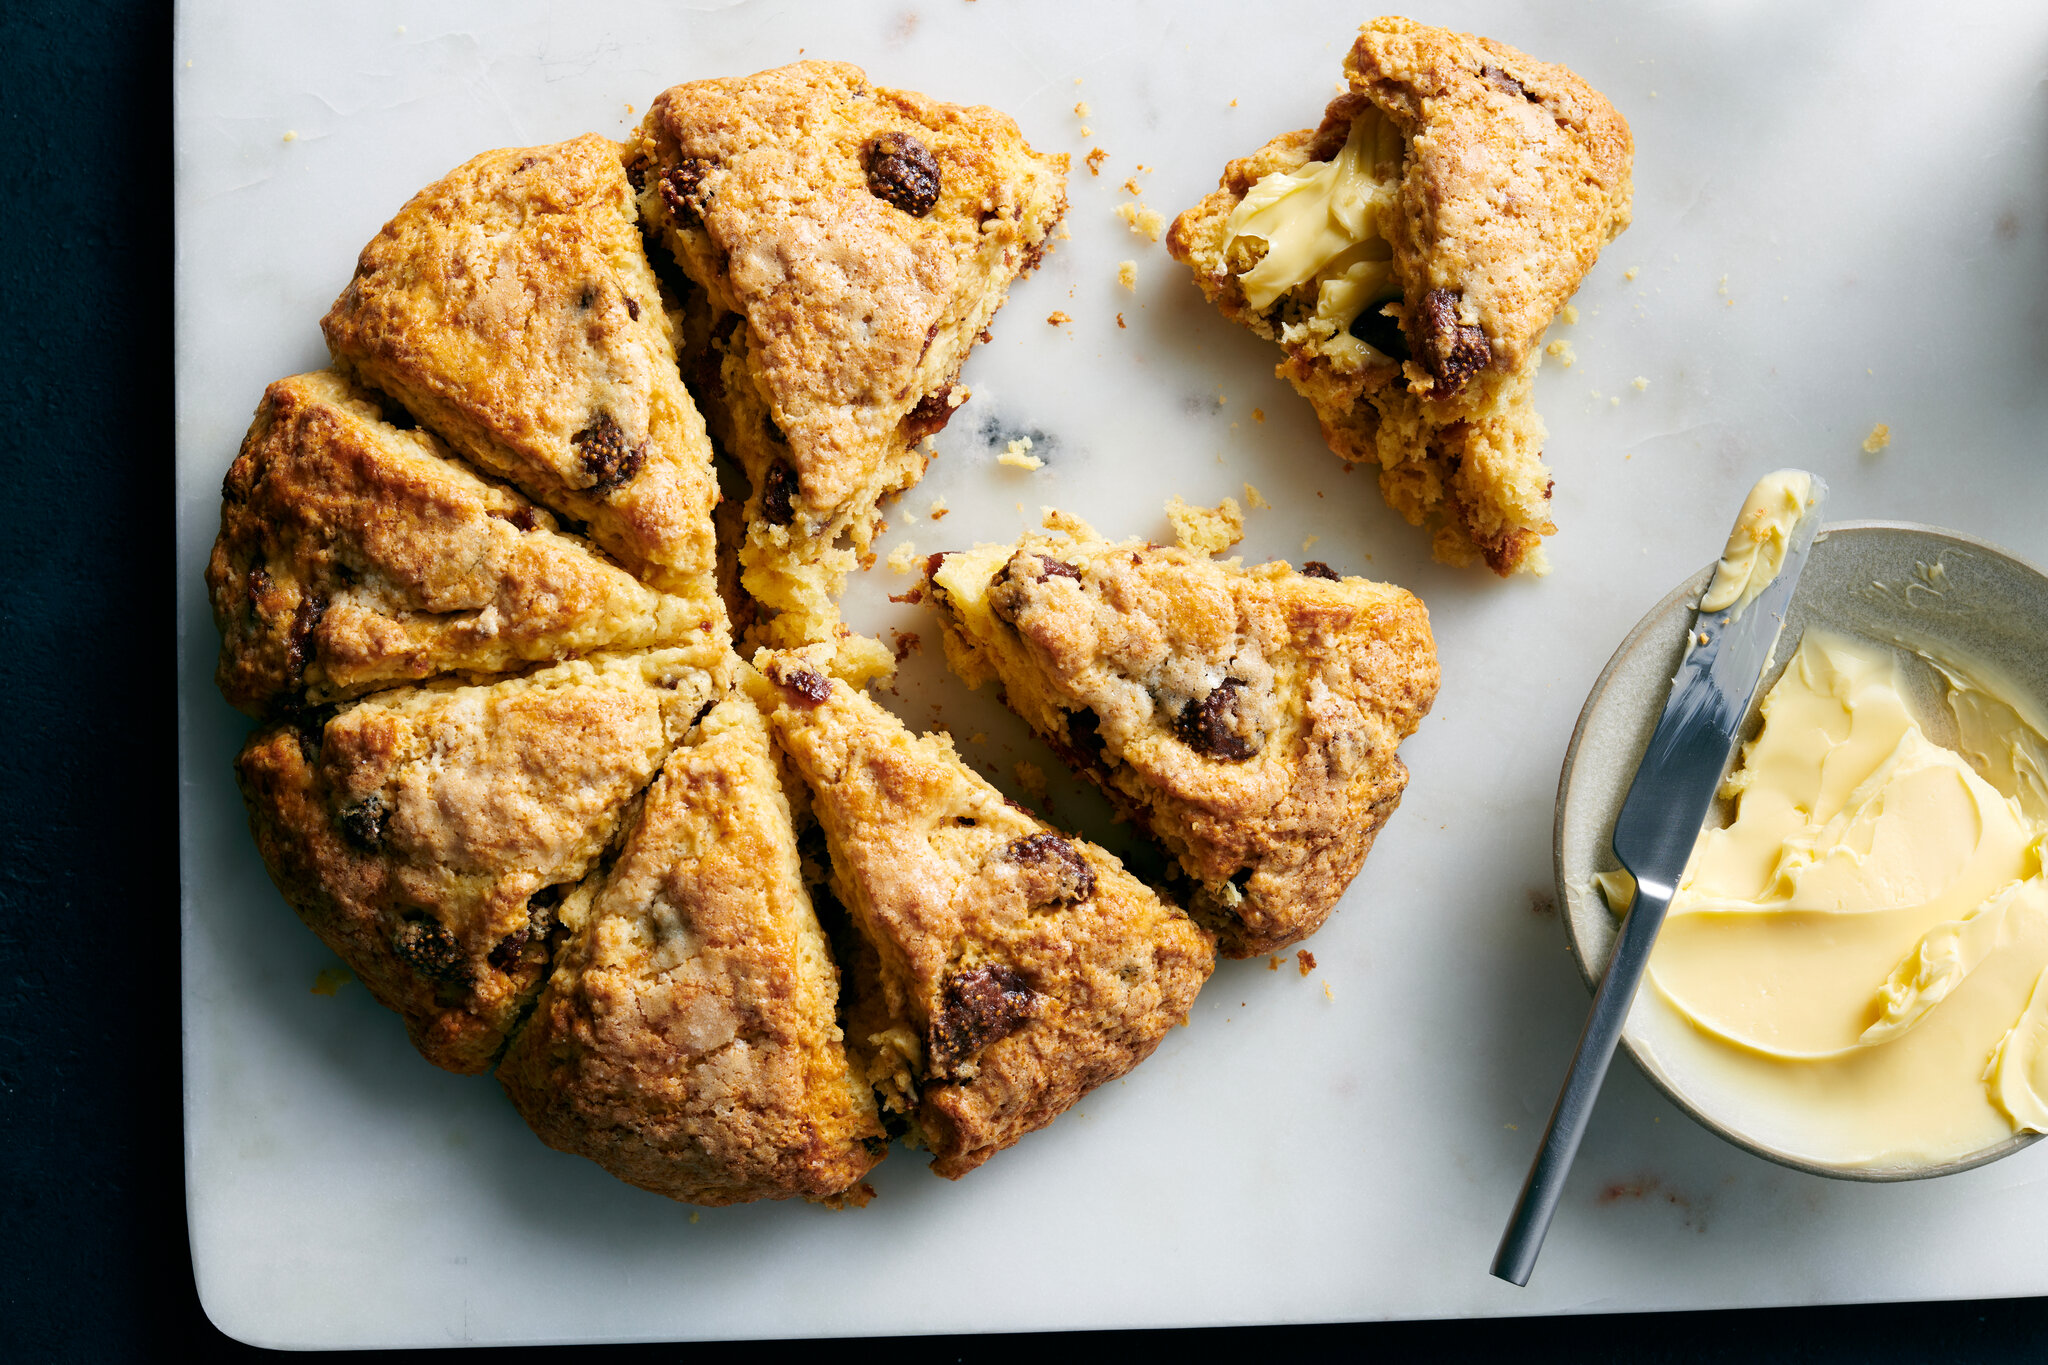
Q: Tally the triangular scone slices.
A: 8